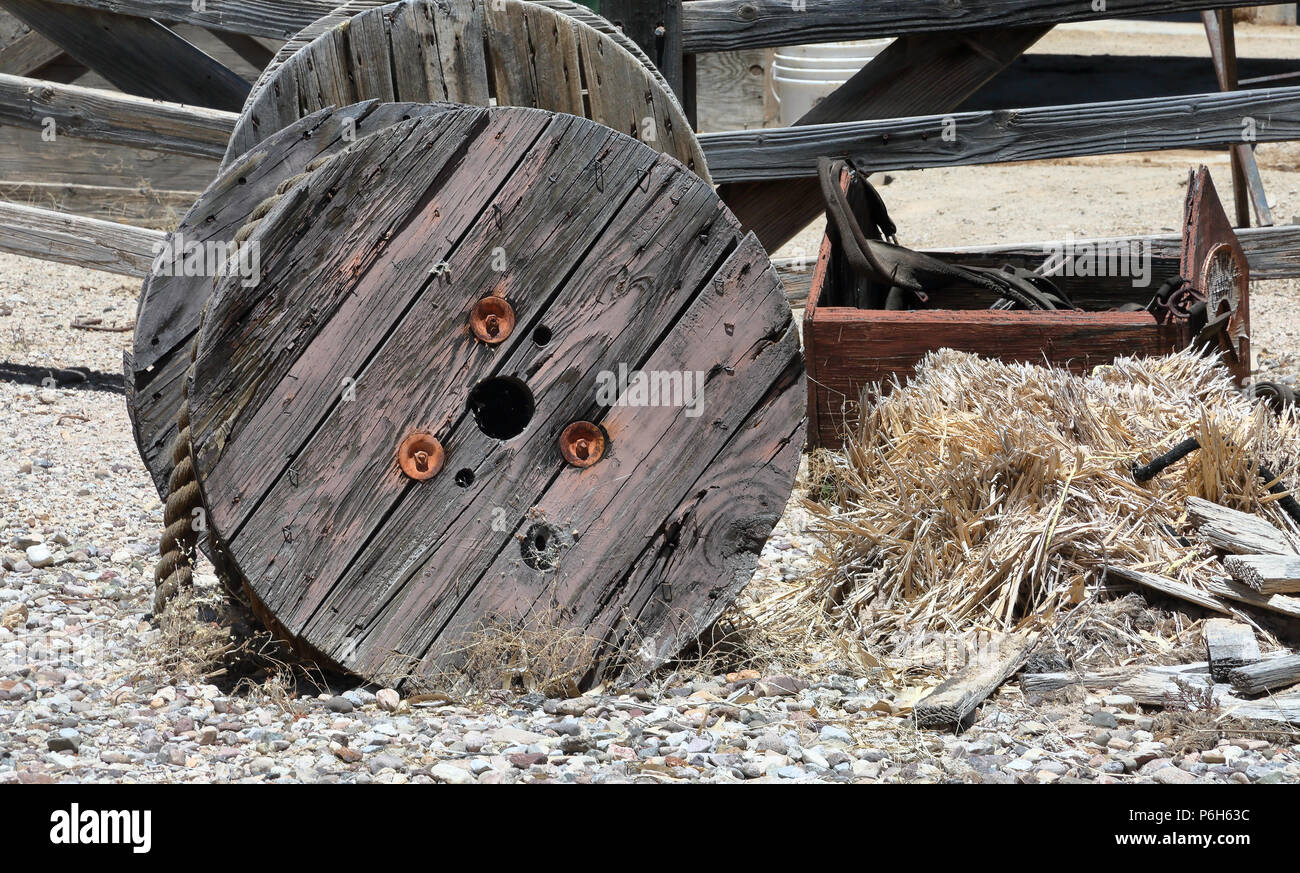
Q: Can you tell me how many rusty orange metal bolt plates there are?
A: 3